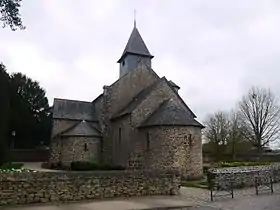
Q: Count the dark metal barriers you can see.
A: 2